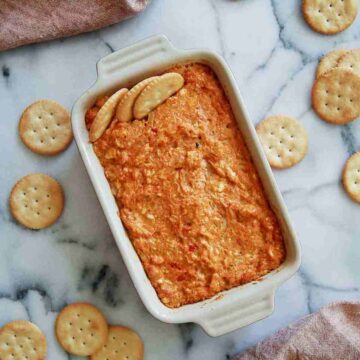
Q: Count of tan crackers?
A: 14